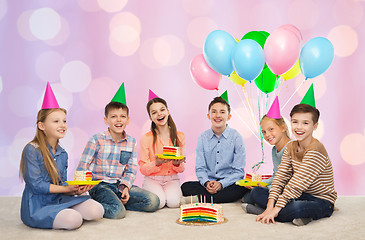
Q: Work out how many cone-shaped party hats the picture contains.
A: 6